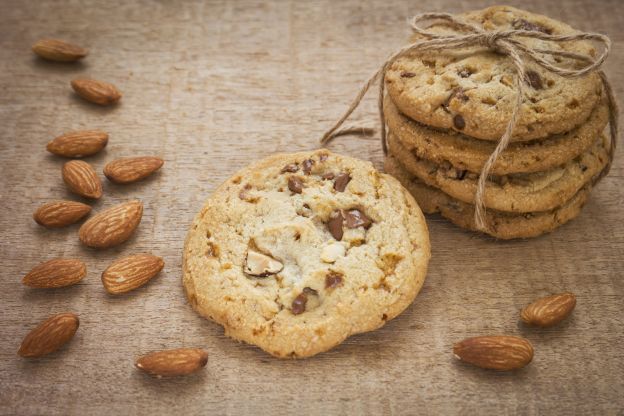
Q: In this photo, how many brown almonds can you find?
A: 13